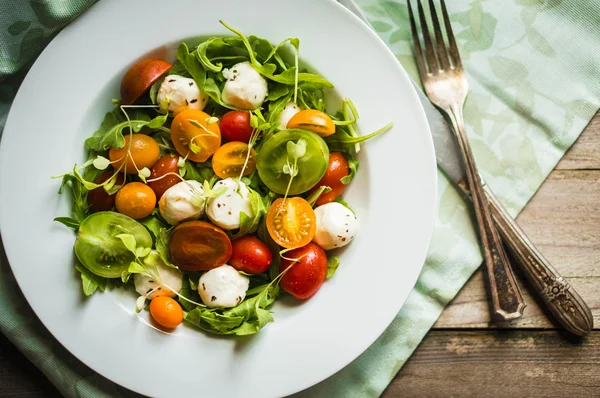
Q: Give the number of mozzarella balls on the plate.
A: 8